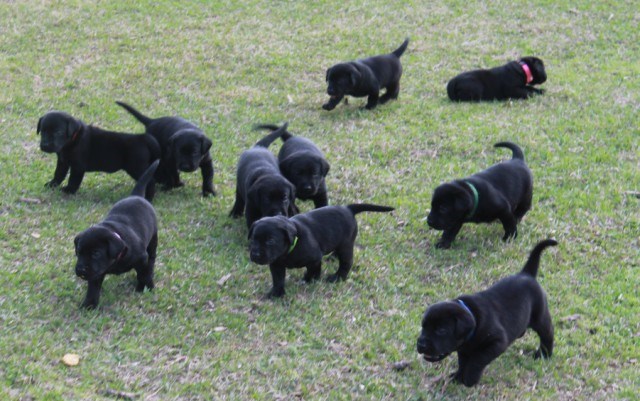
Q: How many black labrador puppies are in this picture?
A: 10